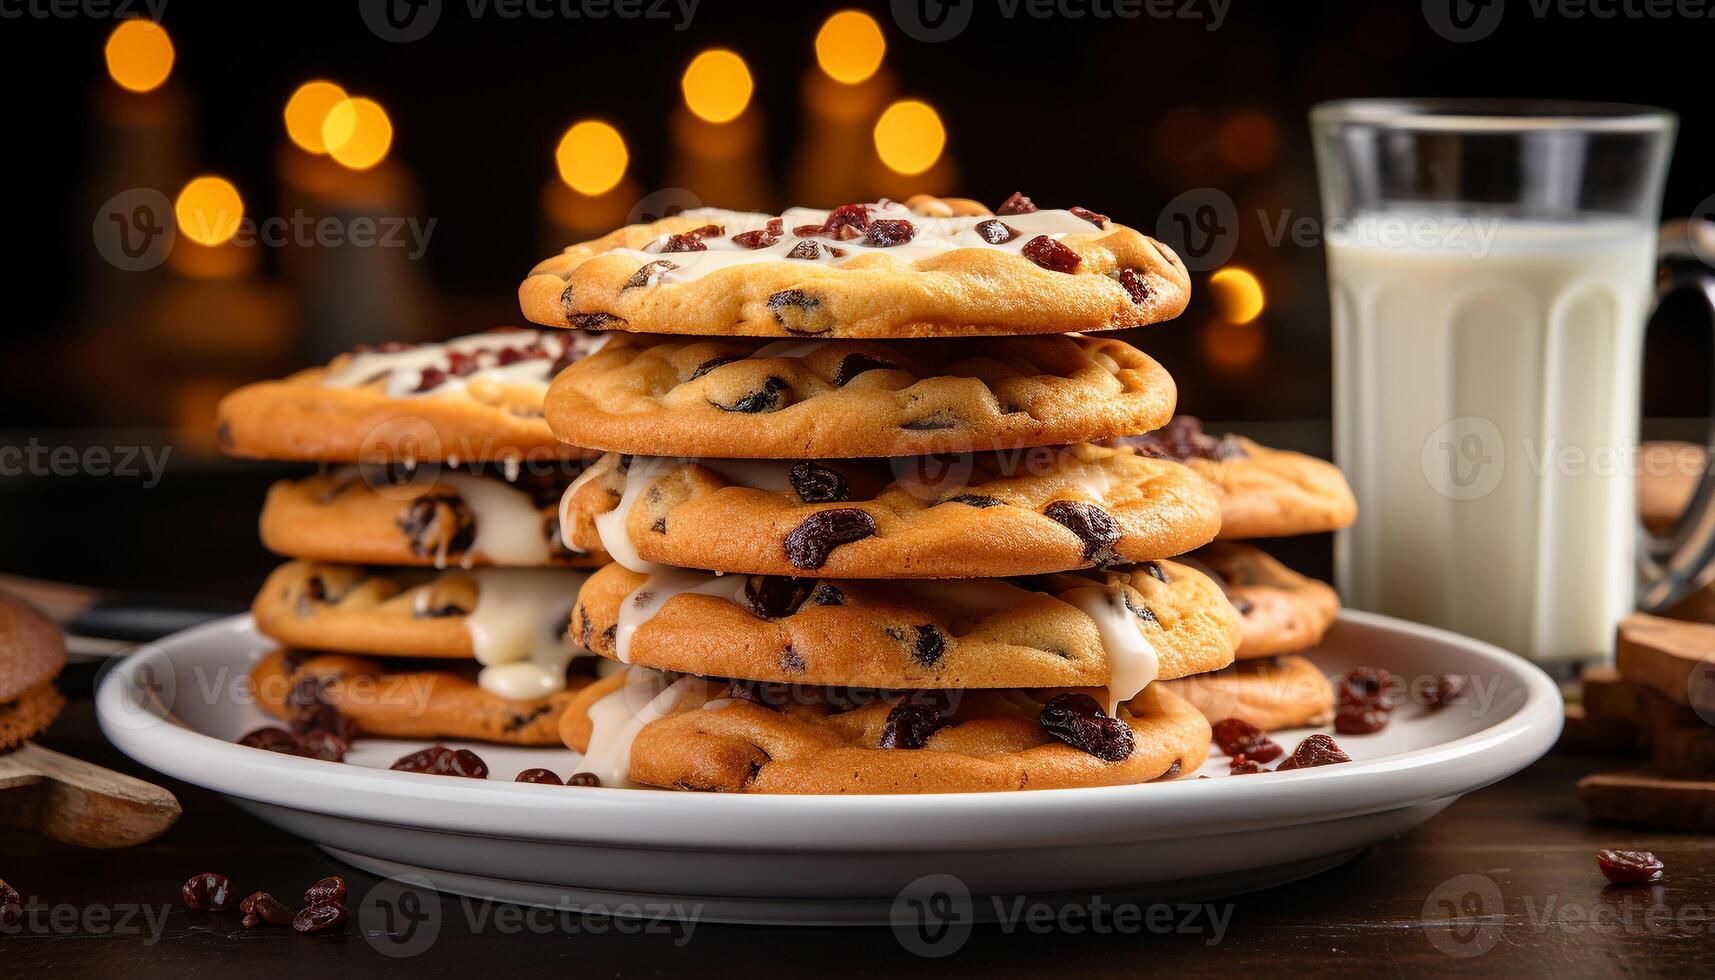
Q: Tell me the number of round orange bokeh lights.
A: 9